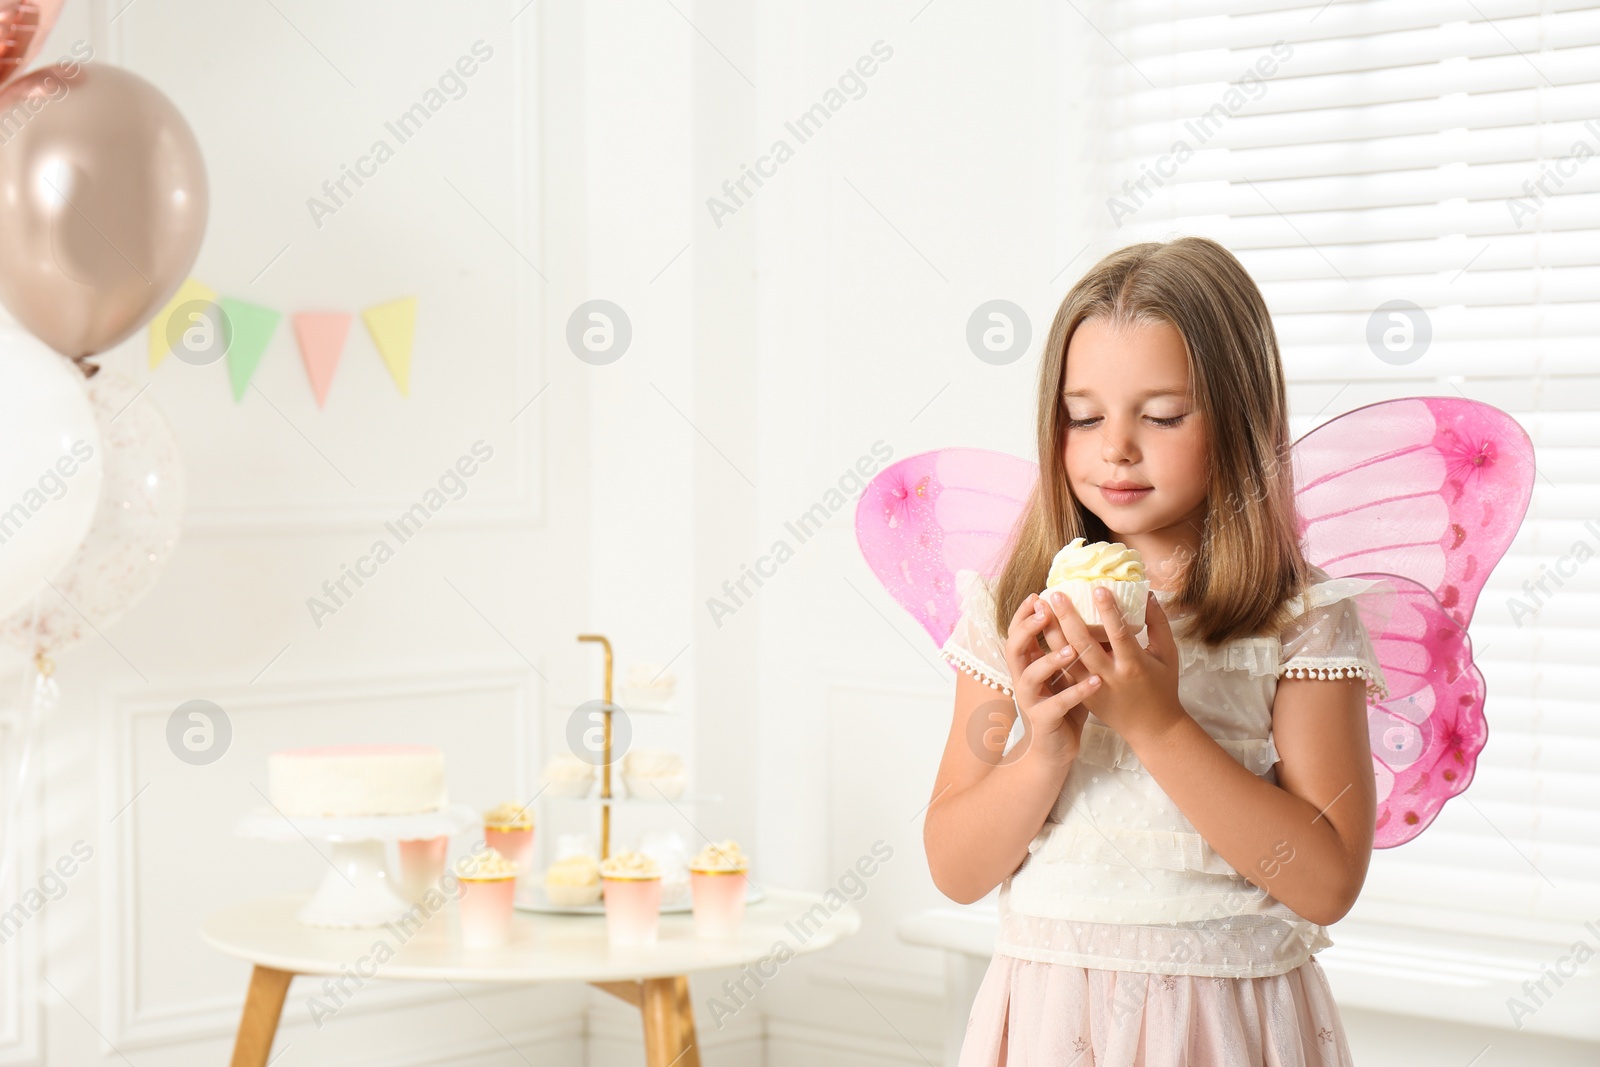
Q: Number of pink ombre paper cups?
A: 5